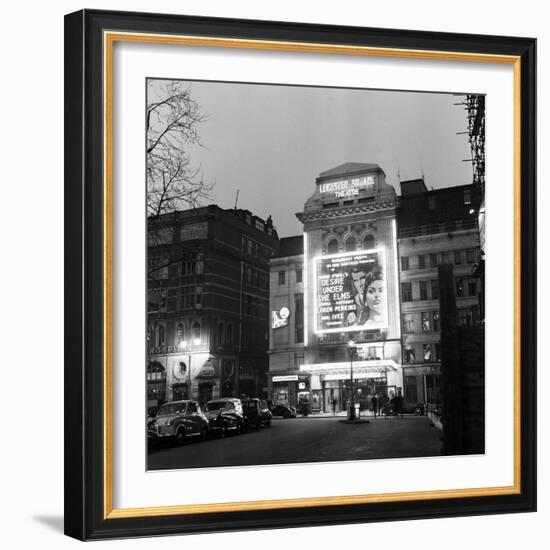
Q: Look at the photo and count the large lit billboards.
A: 1